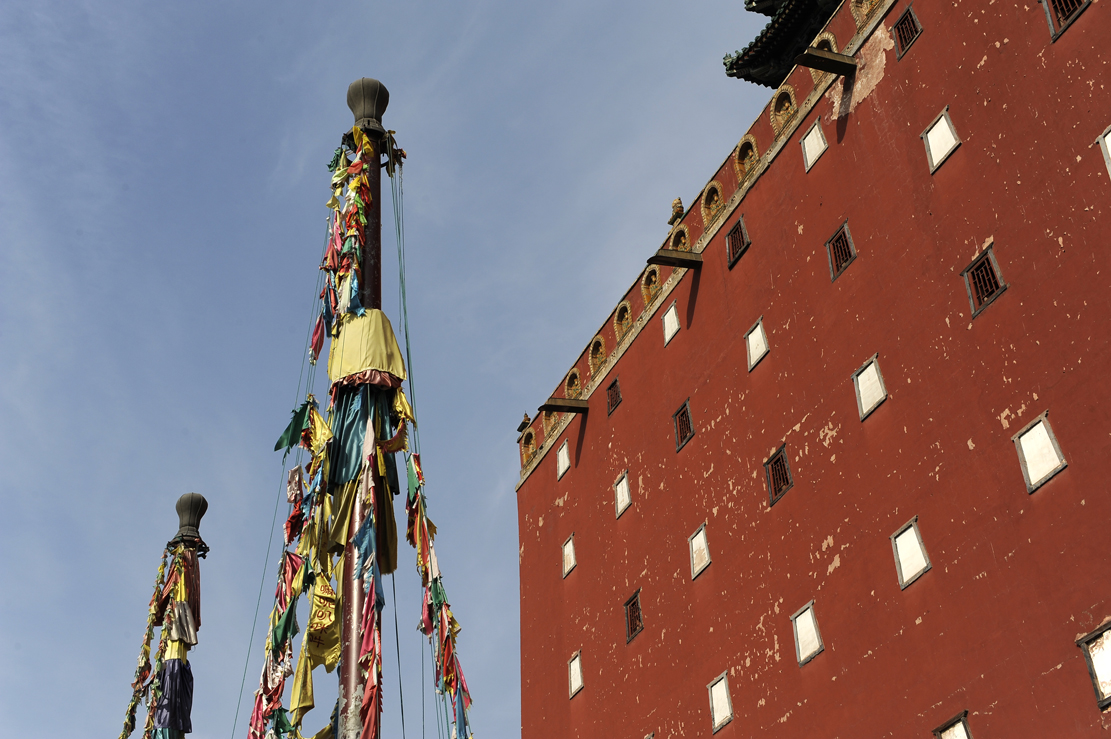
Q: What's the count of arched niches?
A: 12